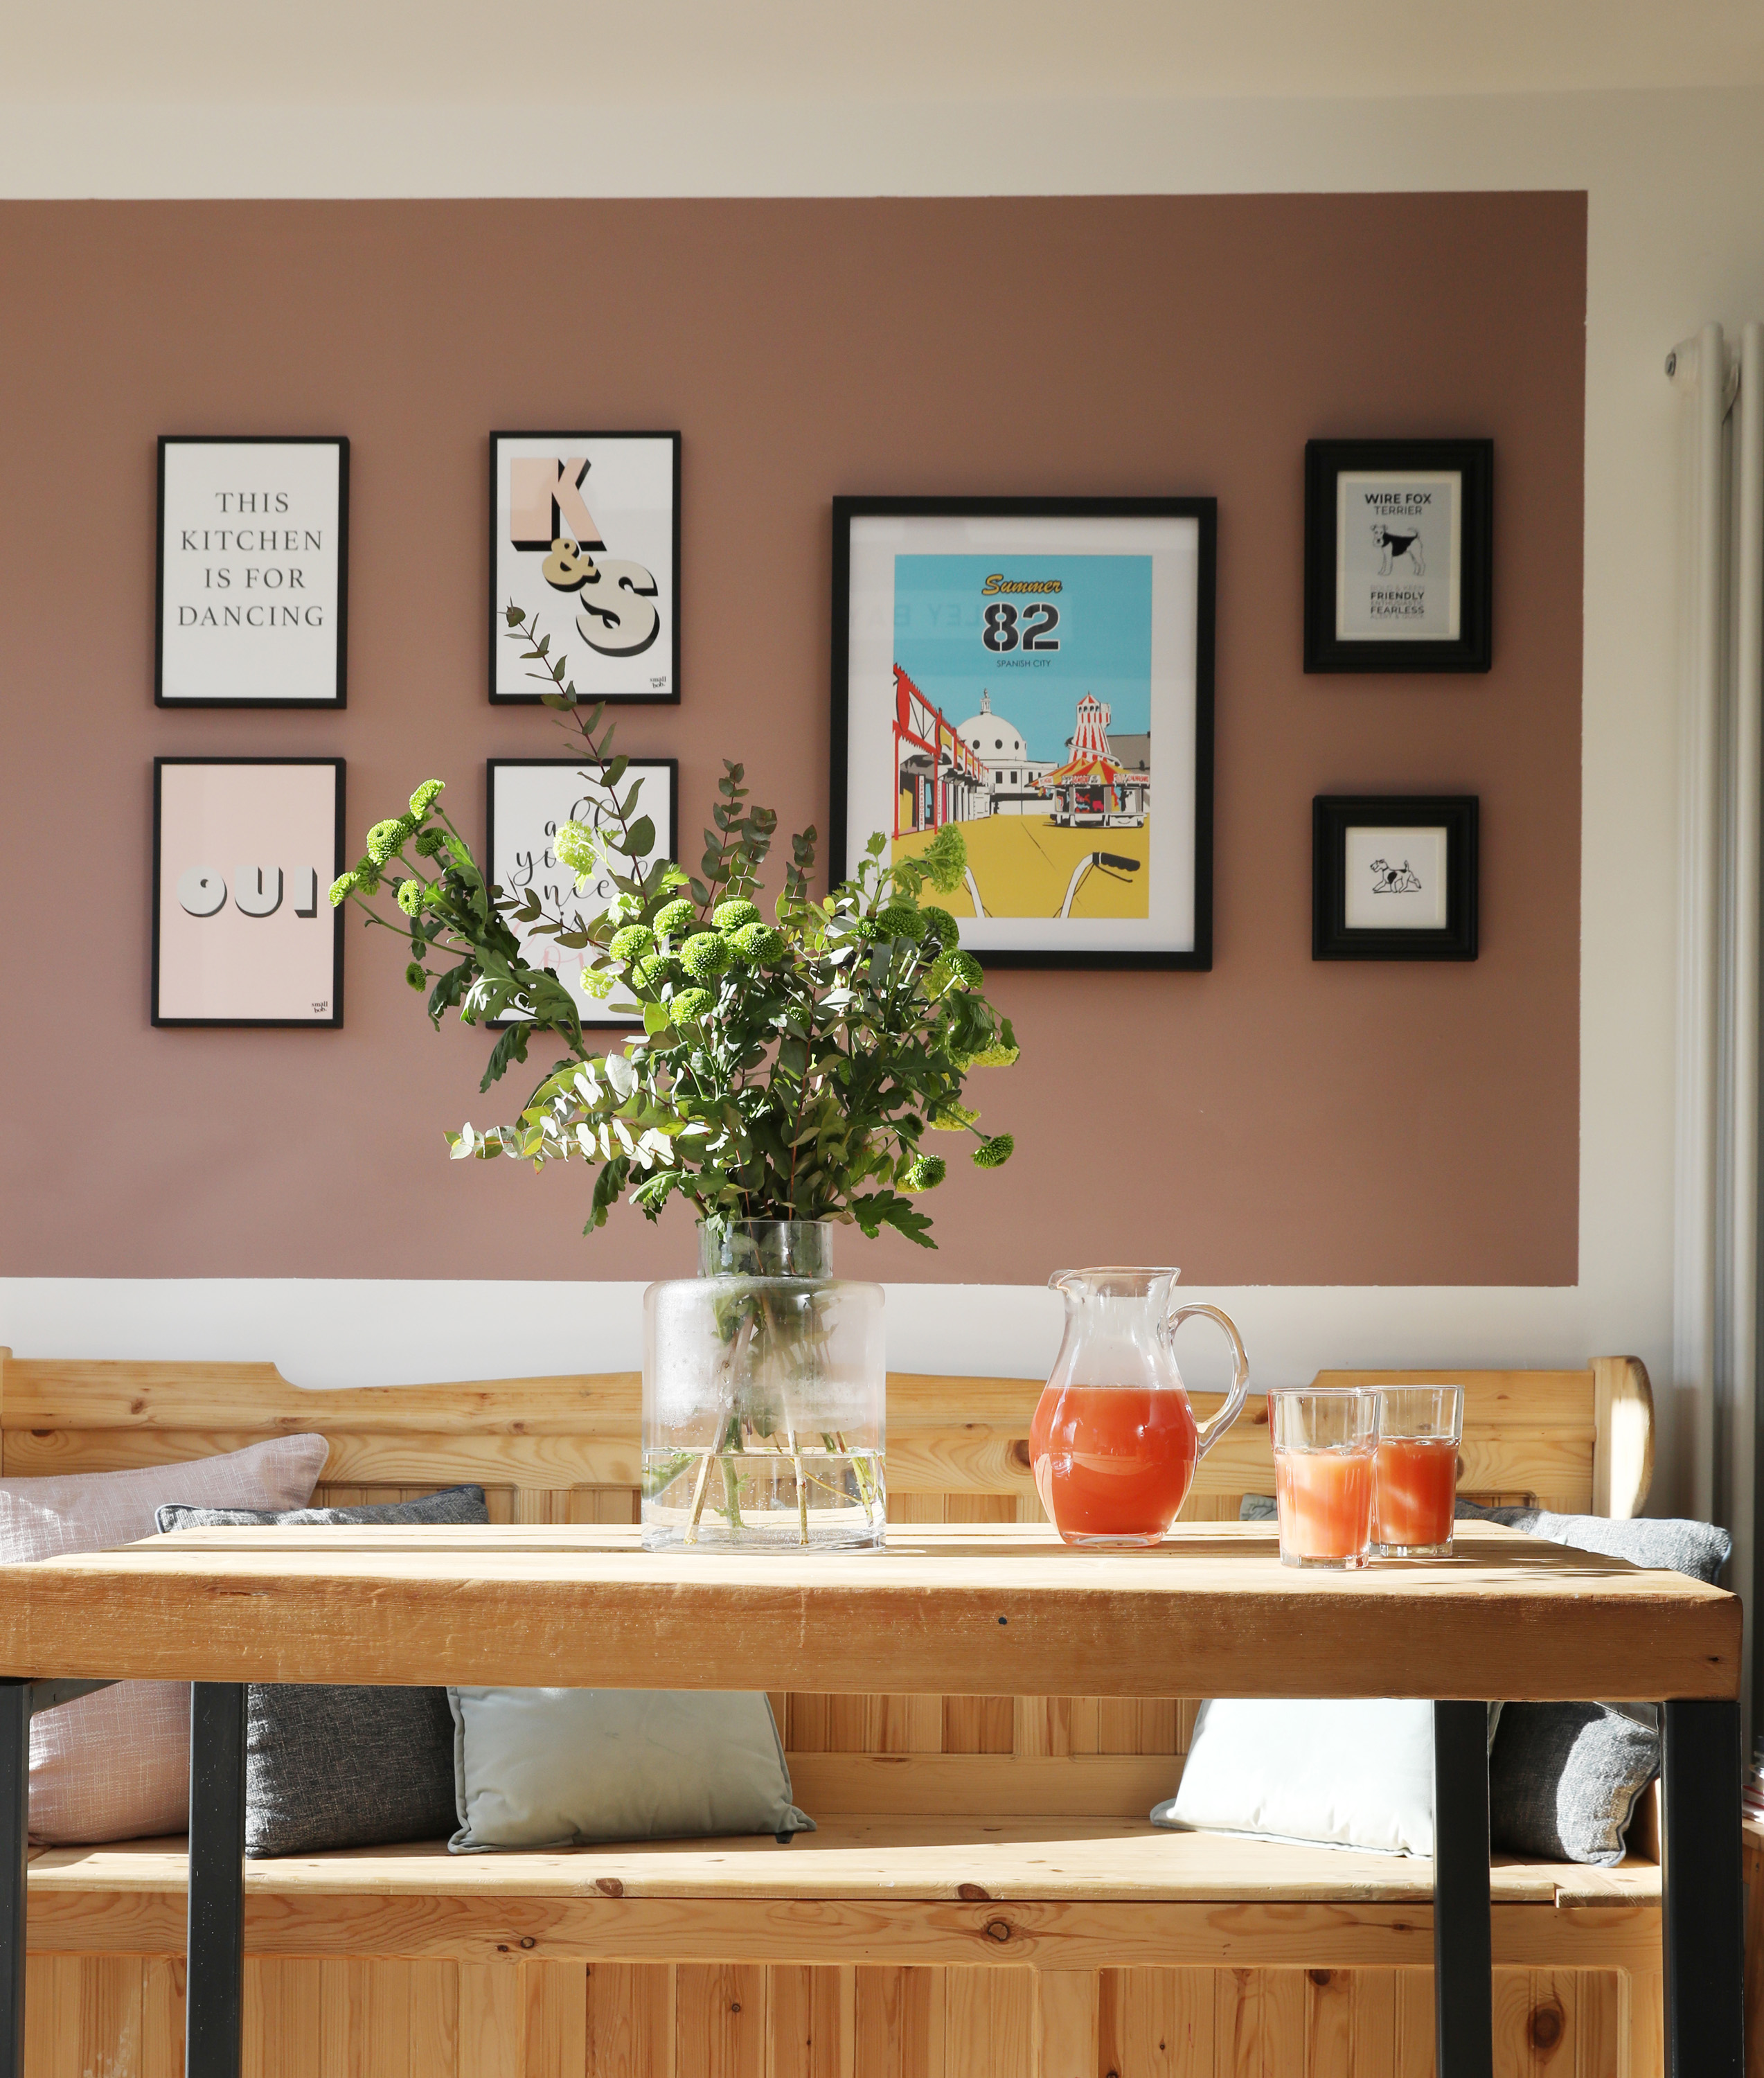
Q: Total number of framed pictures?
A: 7